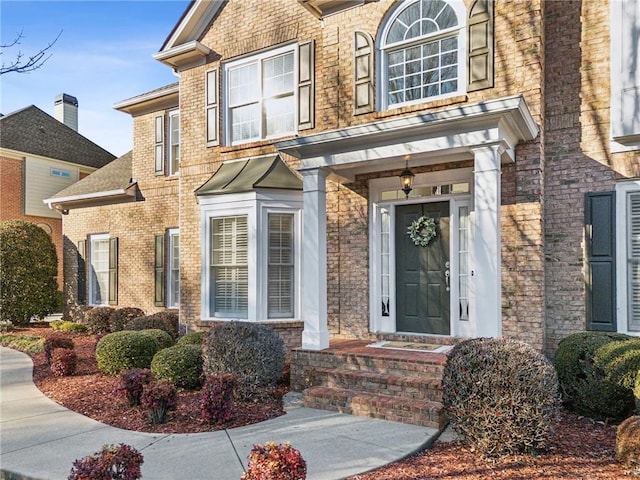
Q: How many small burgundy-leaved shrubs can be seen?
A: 7